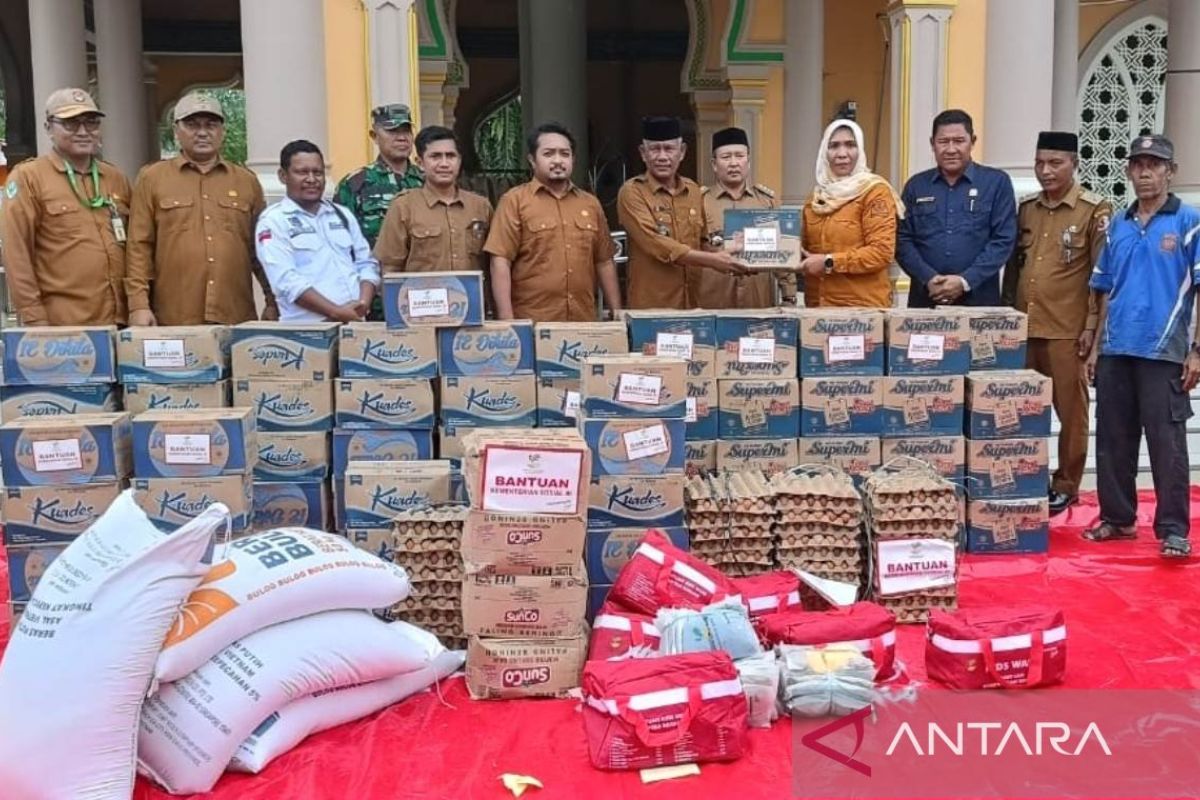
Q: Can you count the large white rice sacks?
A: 4